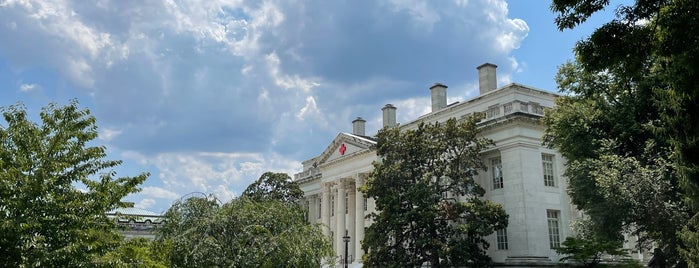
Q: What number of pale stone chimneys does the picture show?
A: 4